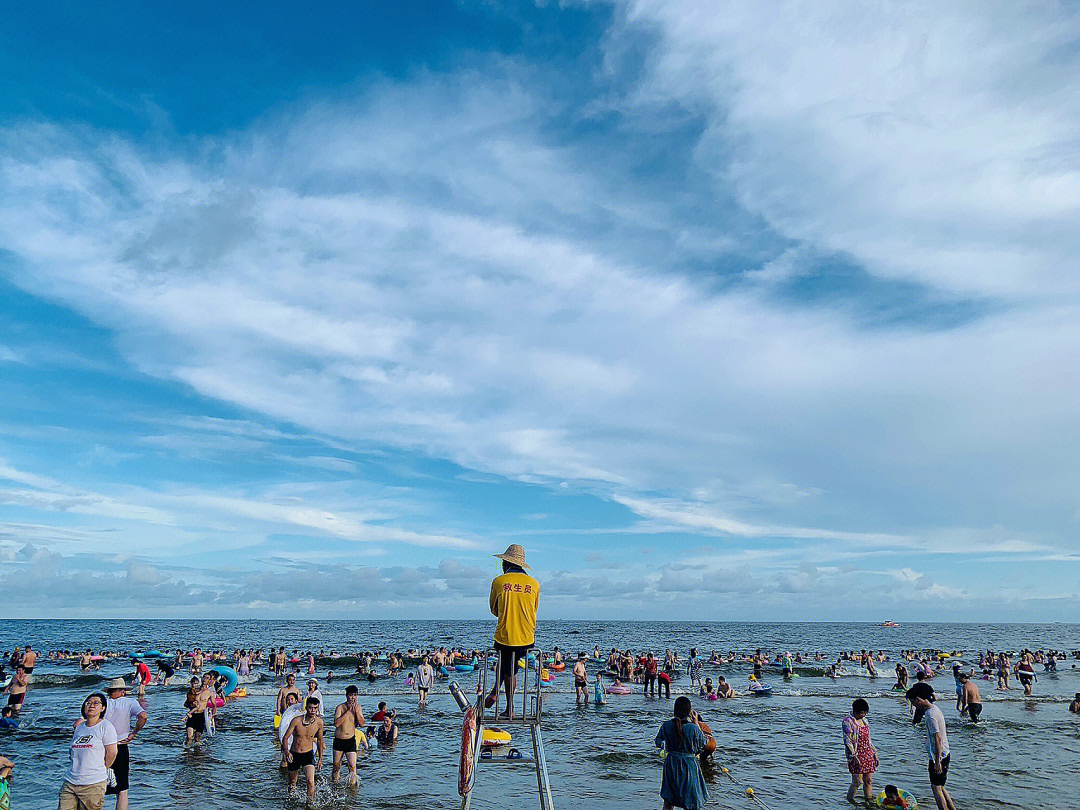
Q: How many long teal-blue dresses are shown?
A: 1